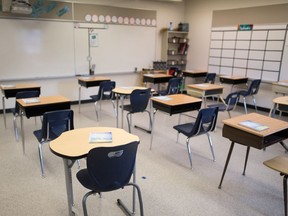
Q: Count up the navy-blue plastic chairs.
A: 10